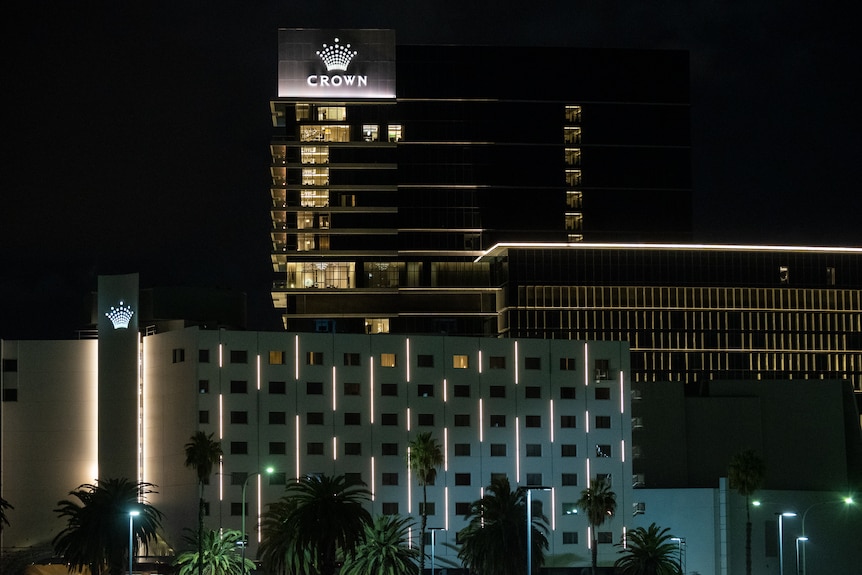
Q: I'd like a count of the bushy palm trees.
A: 6